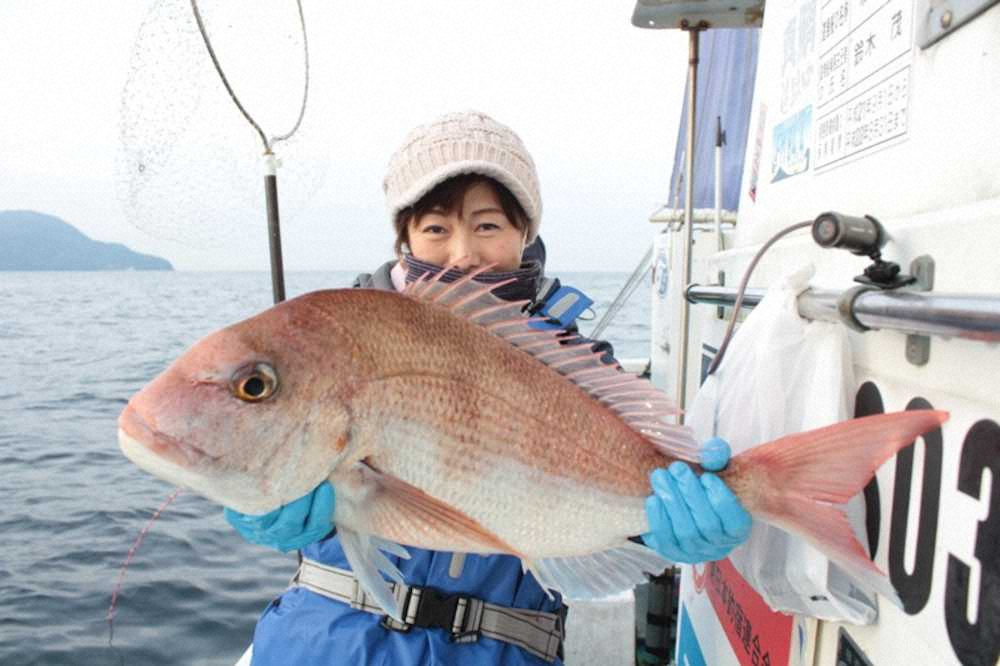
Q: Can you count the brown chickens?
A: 0